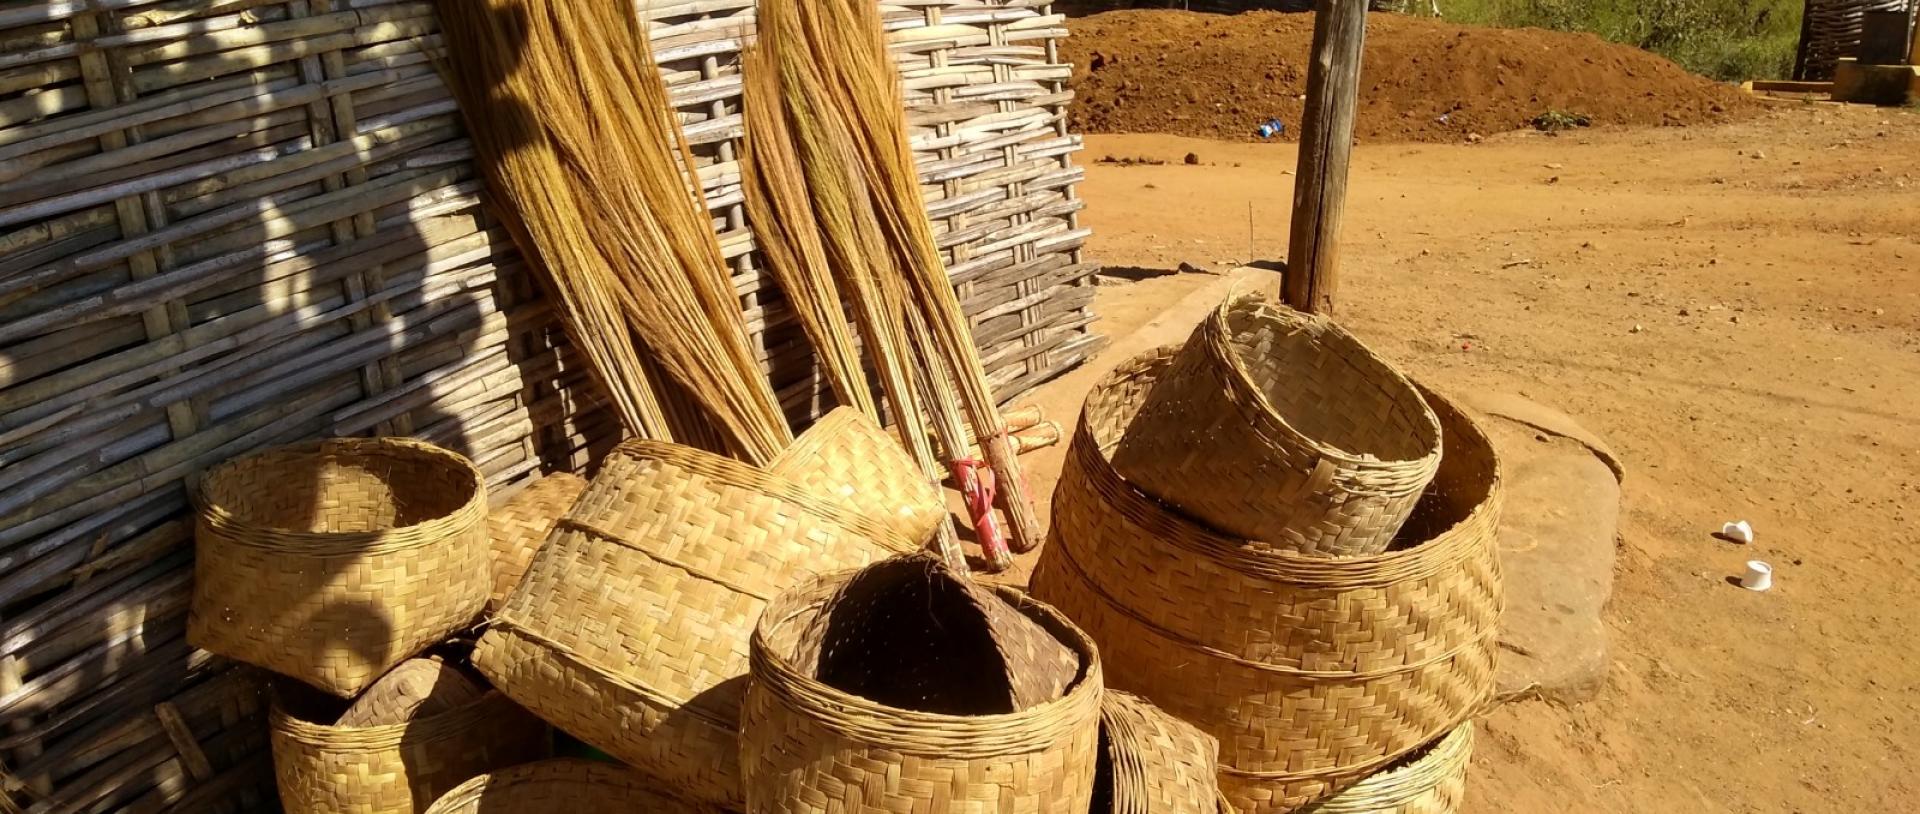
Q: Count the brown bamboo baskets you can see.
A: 13